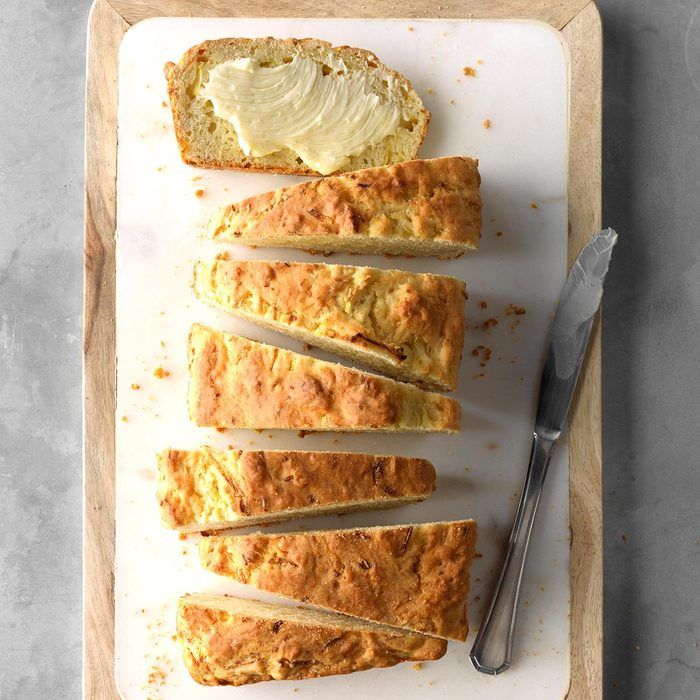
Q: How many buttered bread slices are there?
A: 1